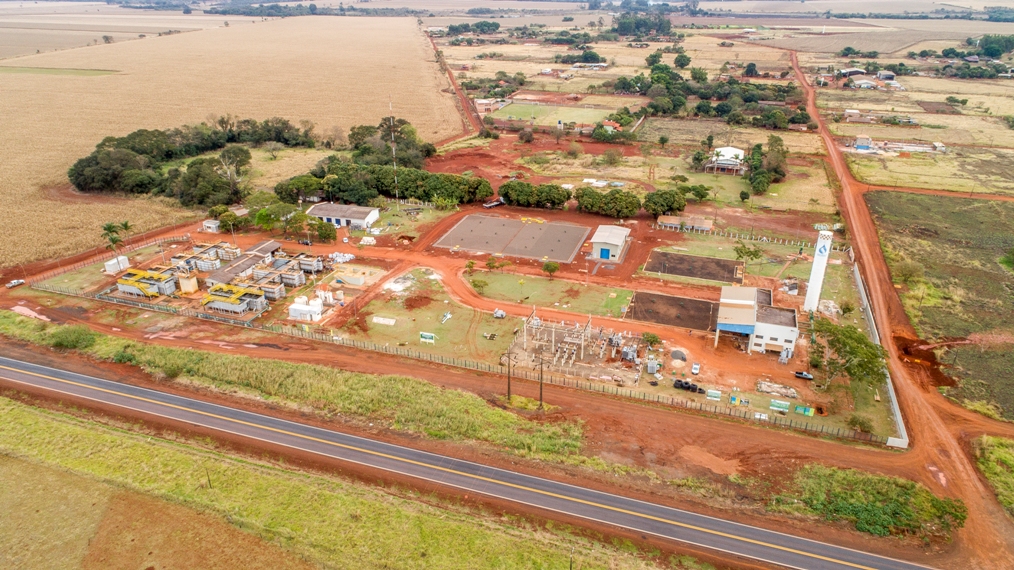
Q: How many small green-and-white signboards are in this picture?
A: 3